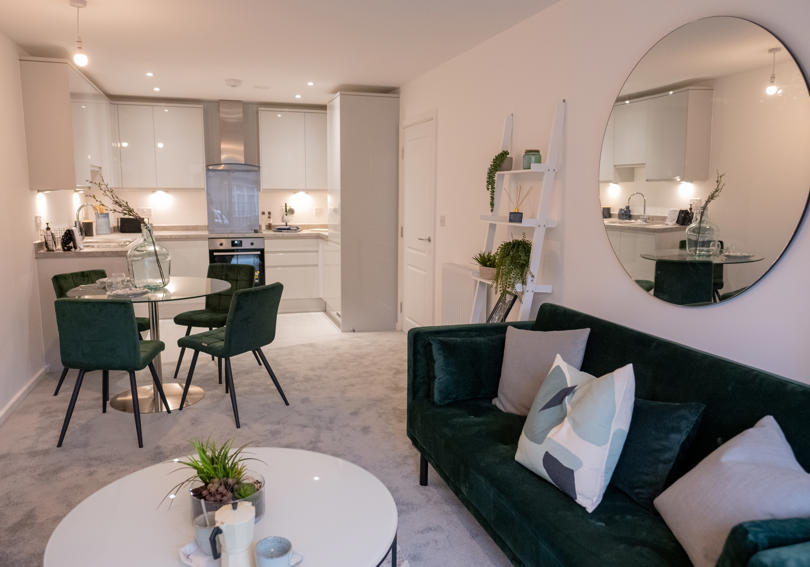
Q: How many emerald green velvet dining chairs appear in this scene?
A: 4